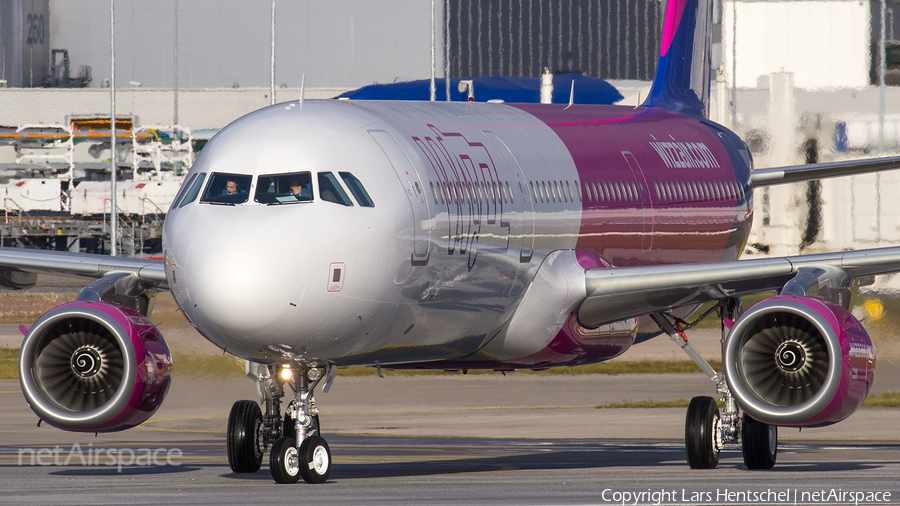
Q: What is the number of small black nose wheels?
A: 2